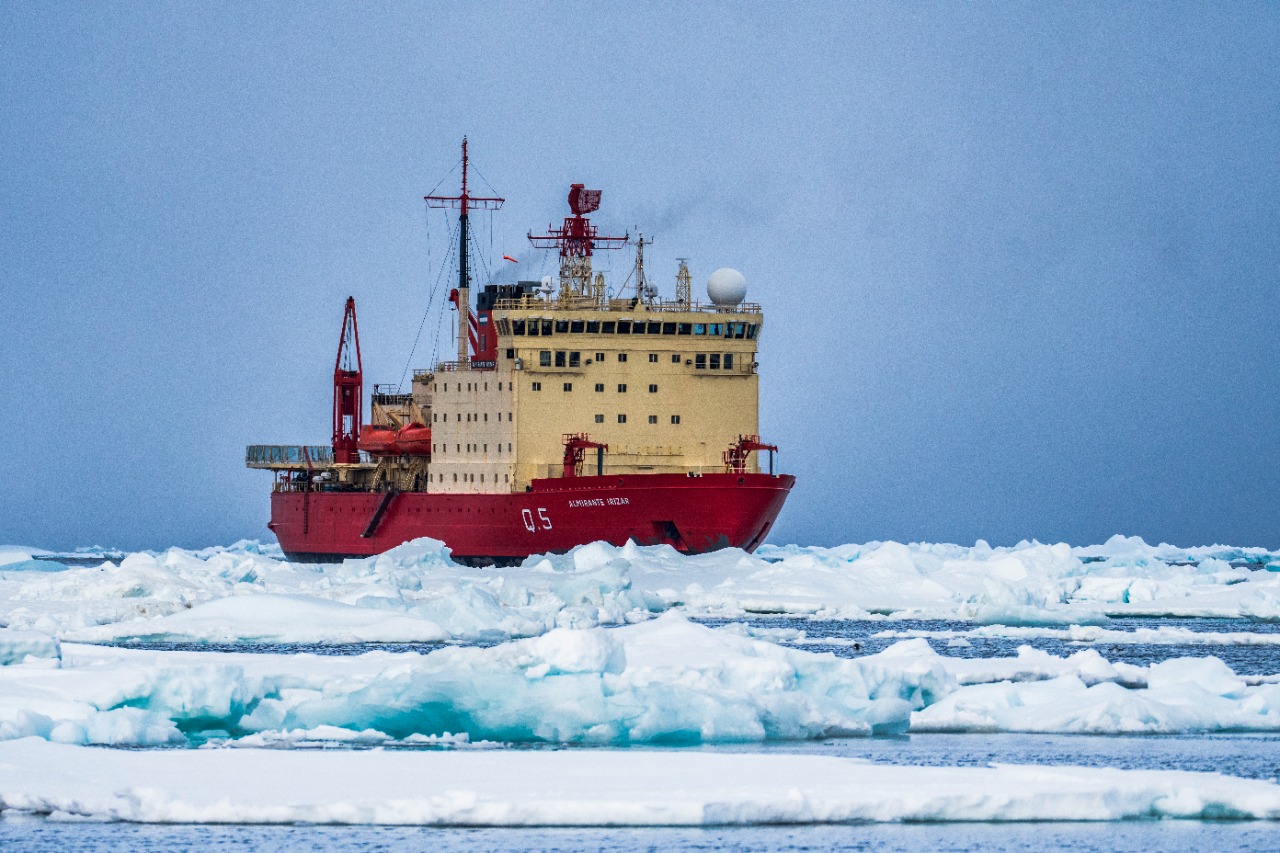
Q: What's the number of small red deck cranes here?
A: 2